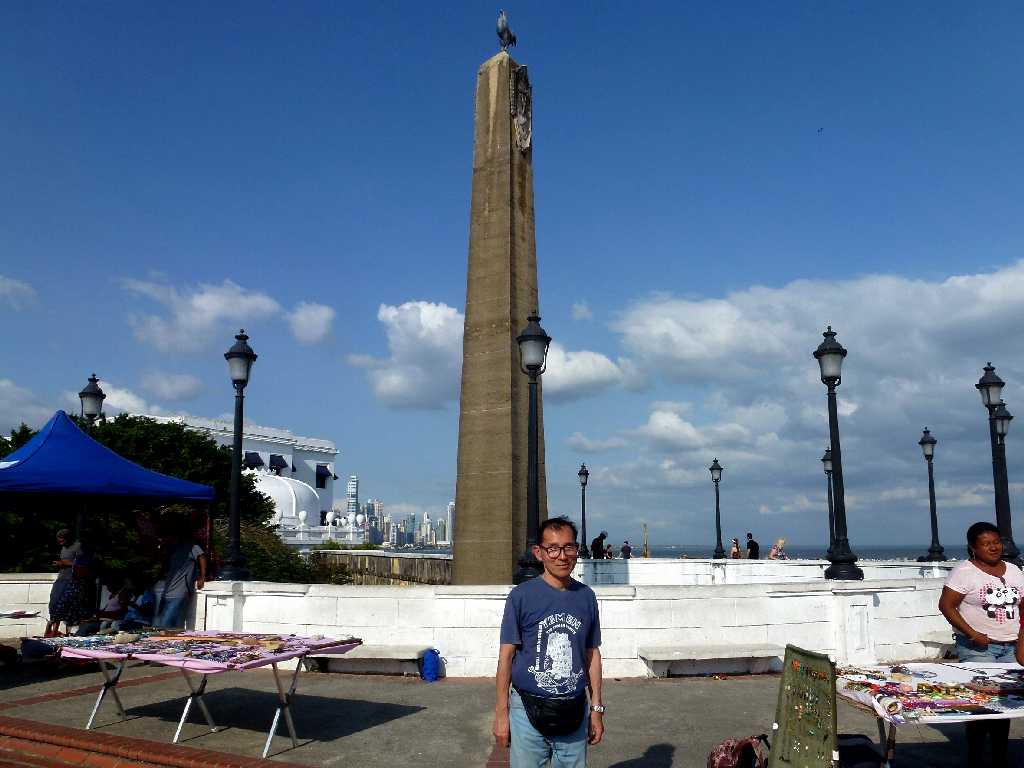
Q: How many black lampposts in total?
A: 10